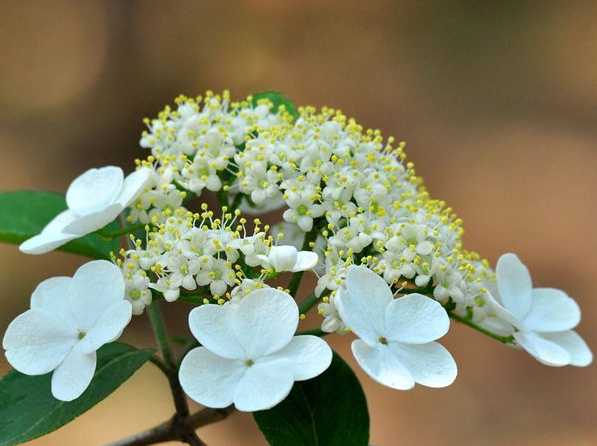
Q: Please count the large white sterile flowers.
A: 5